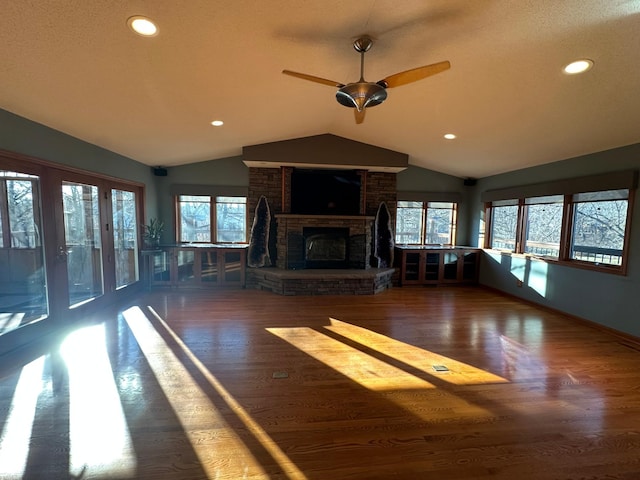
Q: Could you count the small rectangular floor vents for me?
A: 2